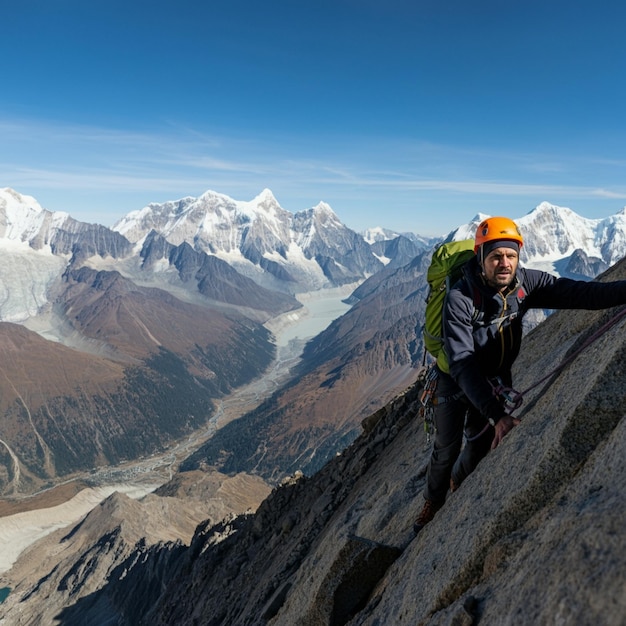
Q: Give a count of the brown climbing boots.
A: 2